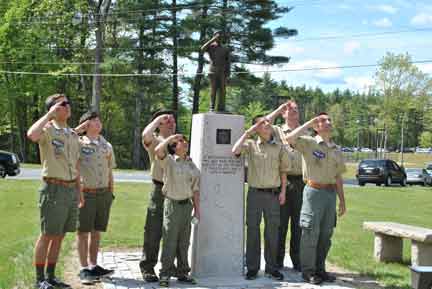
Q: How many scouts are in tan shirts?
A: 7